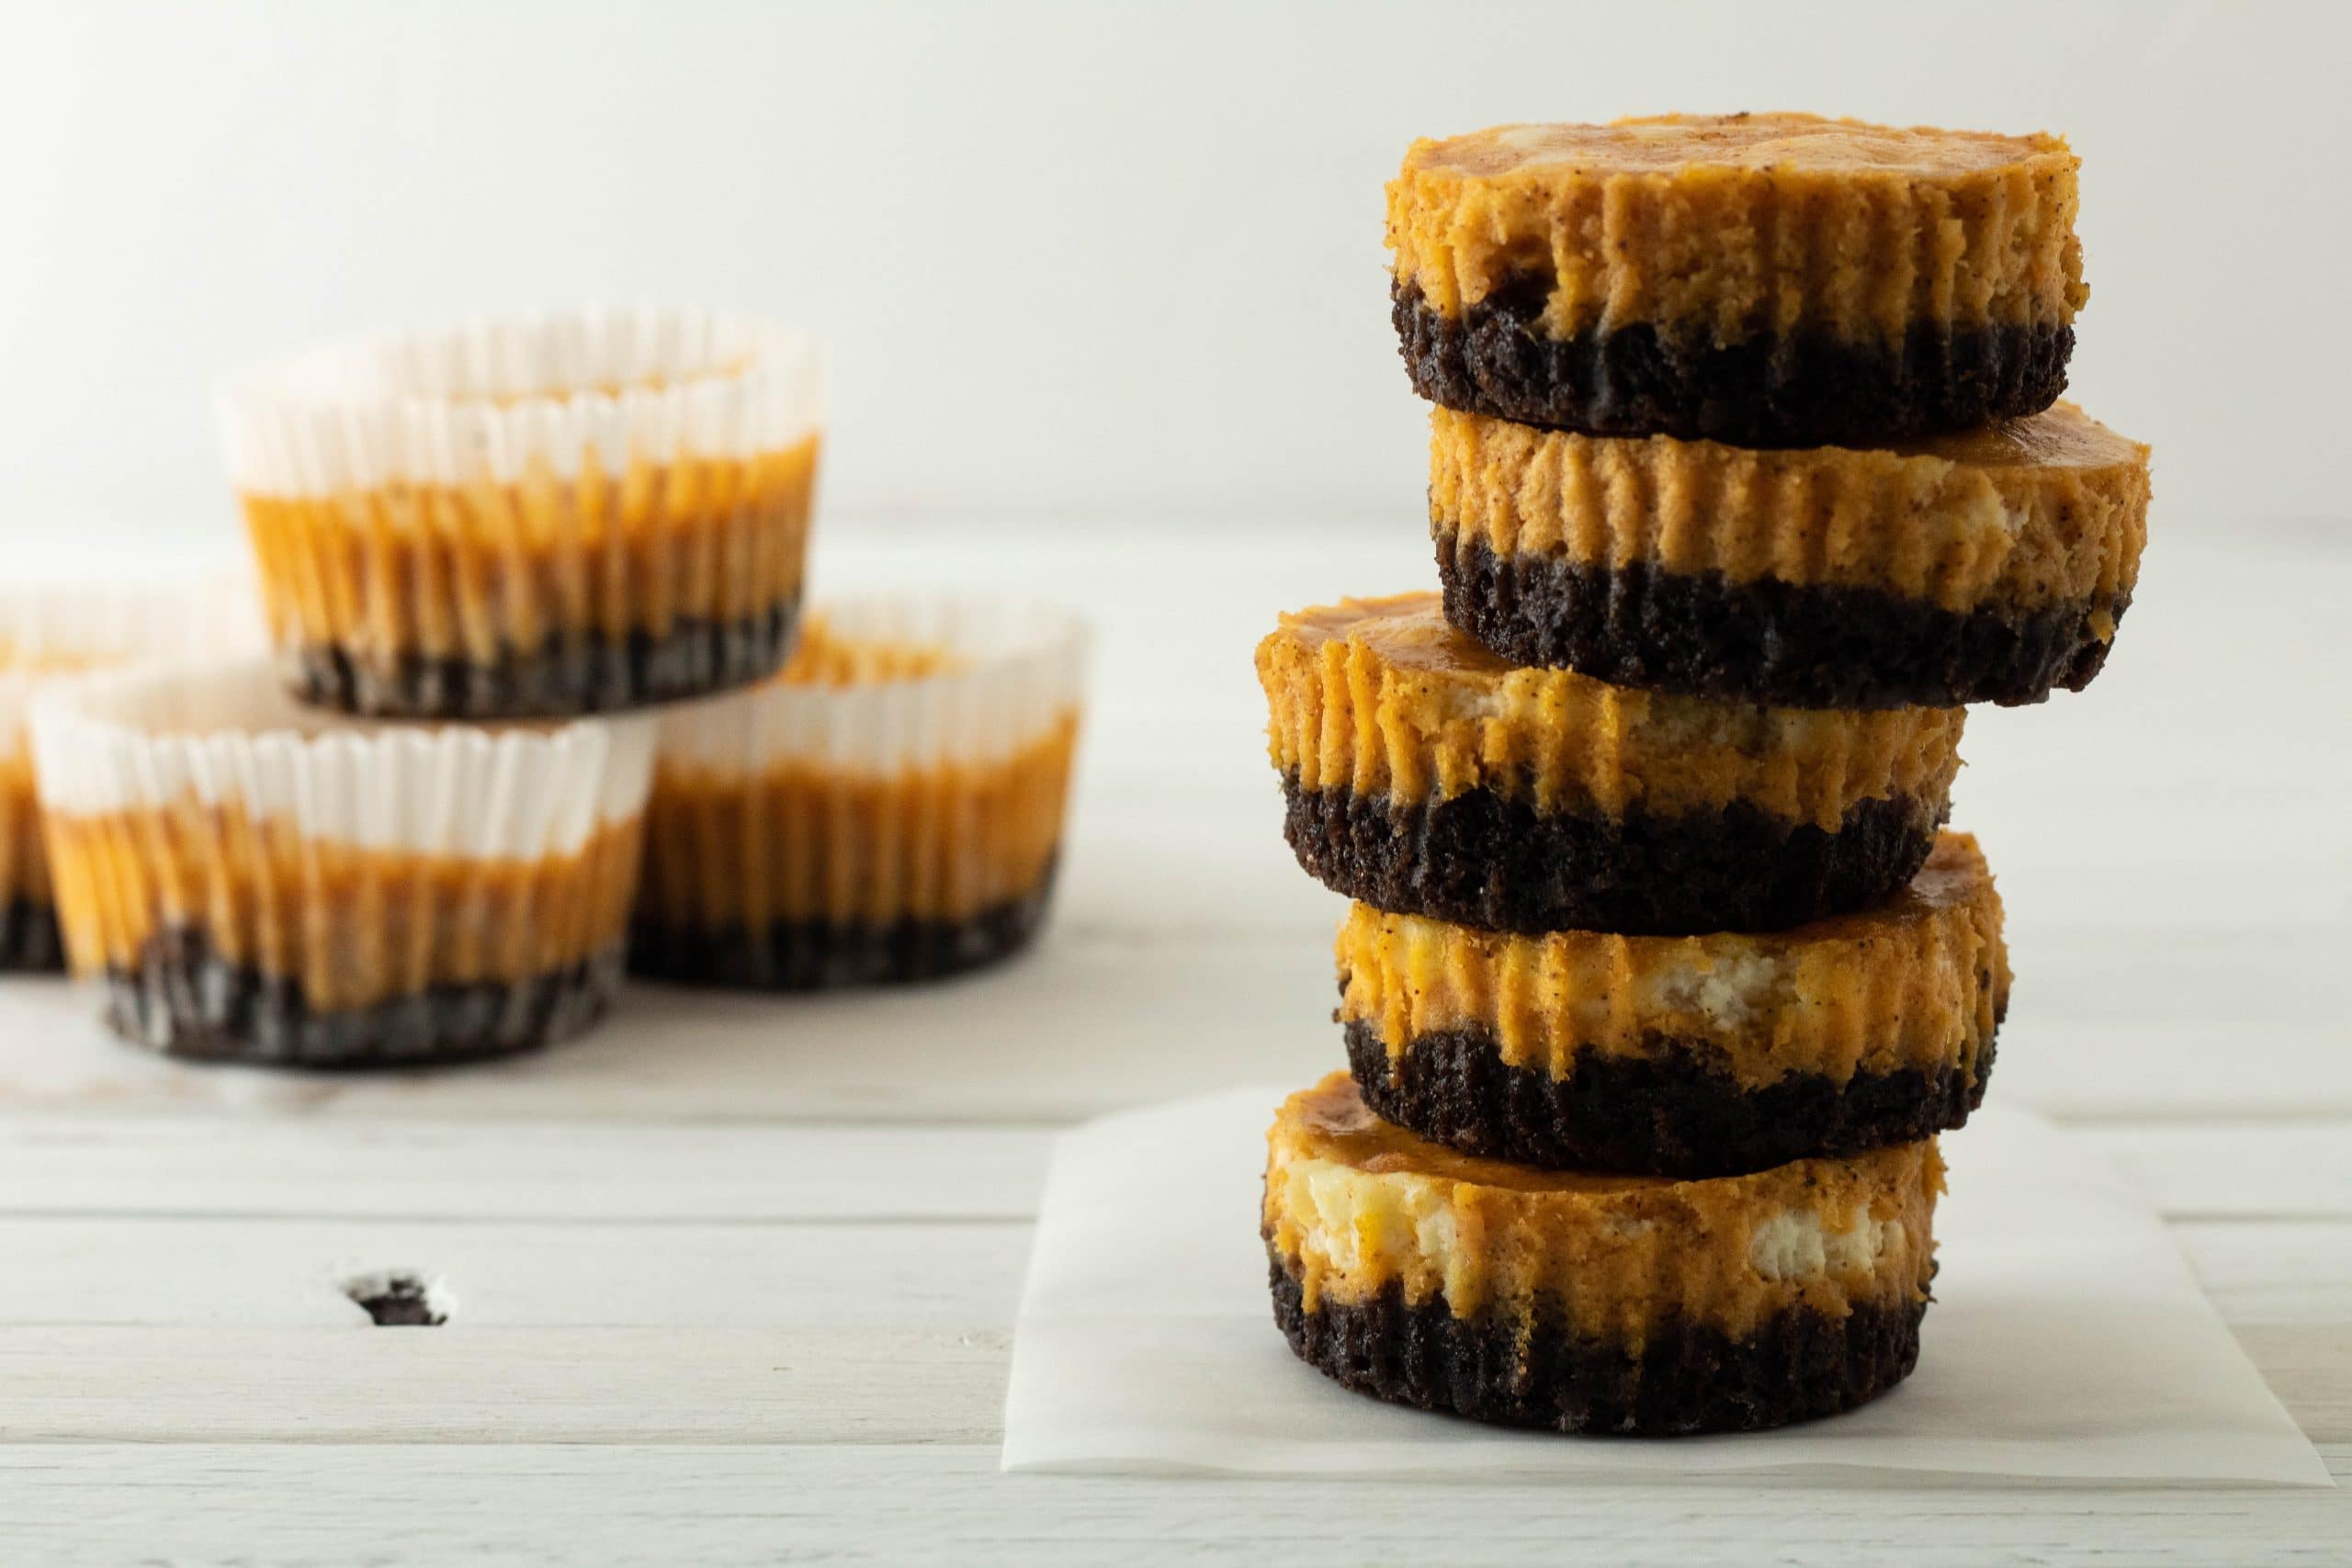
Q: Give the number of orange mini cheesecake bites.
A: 9